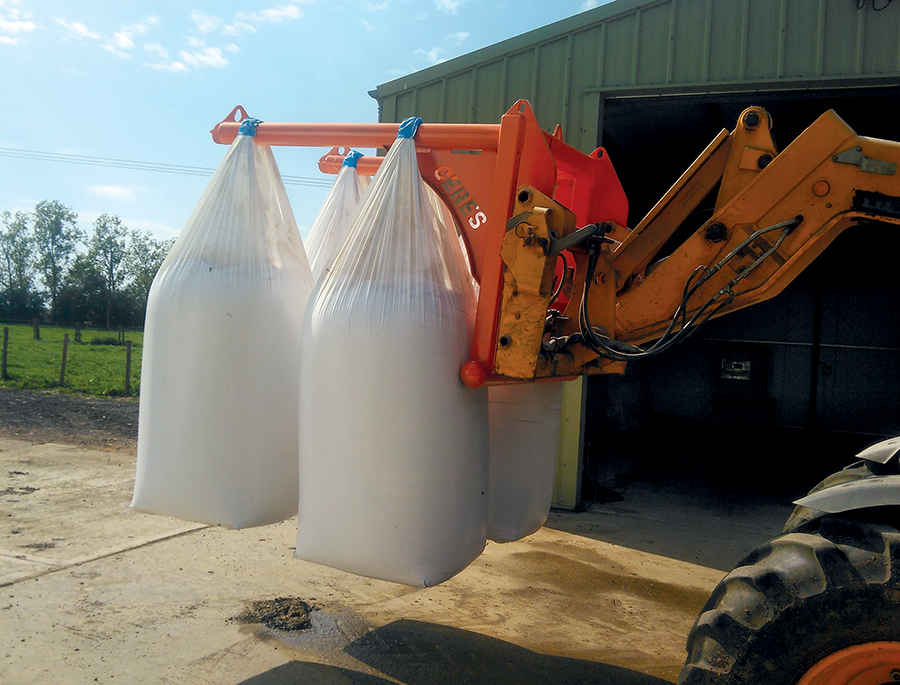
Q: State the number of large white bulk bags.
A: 4